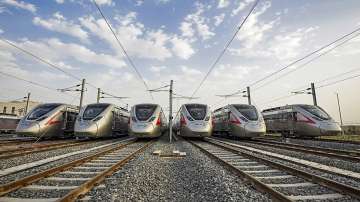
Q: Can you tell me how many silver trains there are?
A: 6